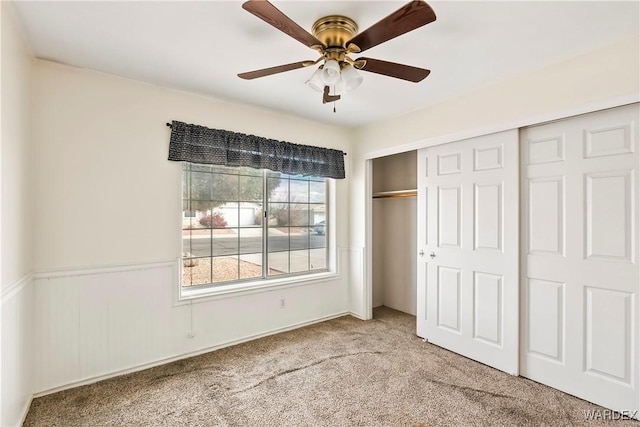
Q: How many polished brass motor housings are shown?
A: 1